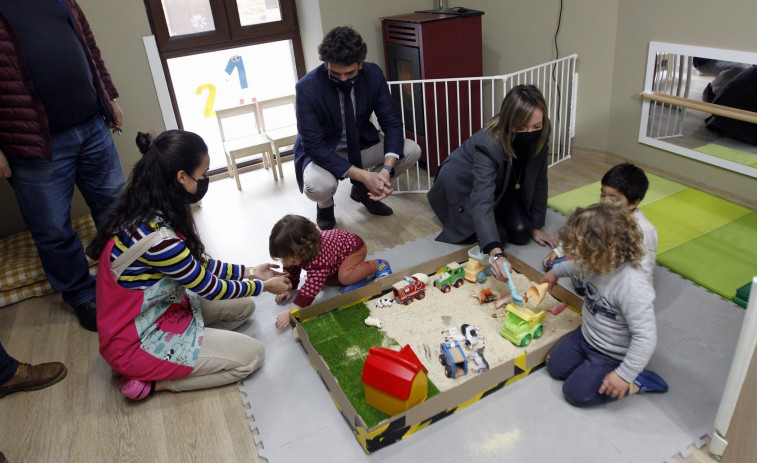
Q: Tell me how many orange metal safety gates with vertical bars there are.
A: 0